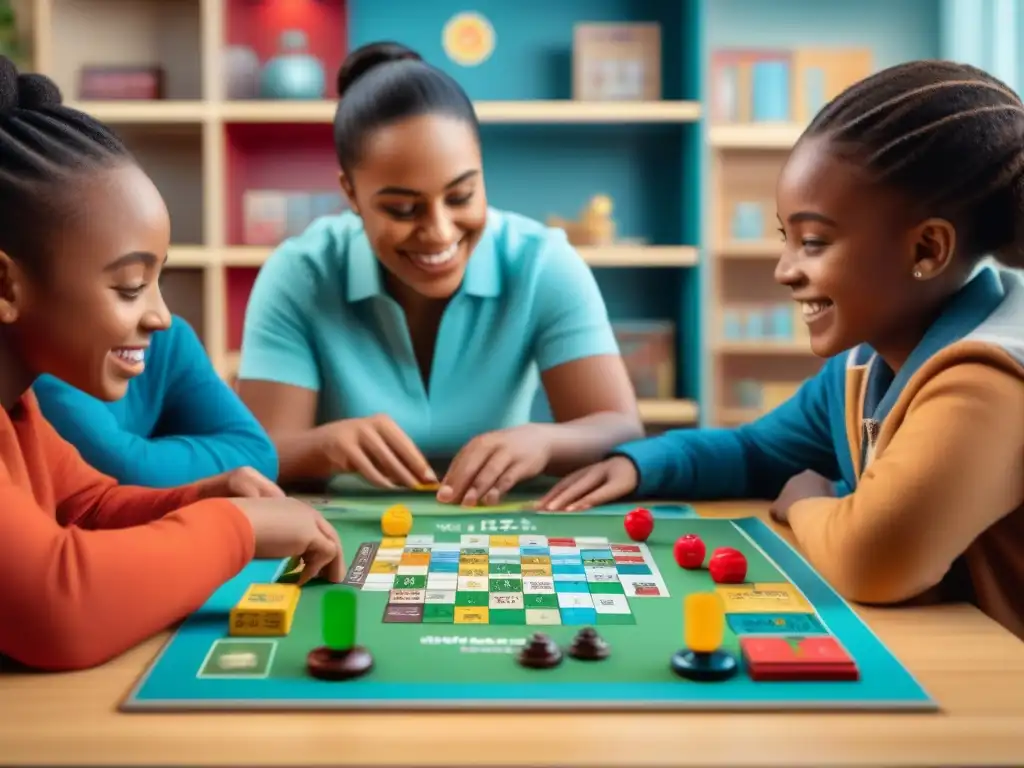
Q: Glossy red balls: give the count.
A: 3